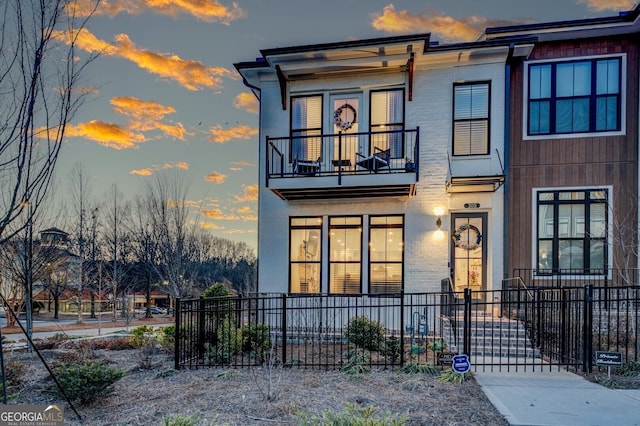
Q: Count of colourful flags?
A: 0